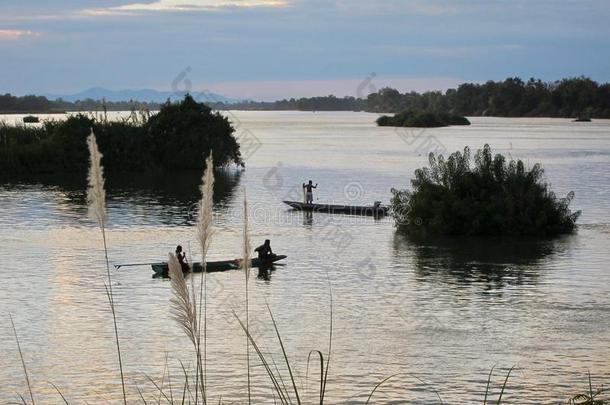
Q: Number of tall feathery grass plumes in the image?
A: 4